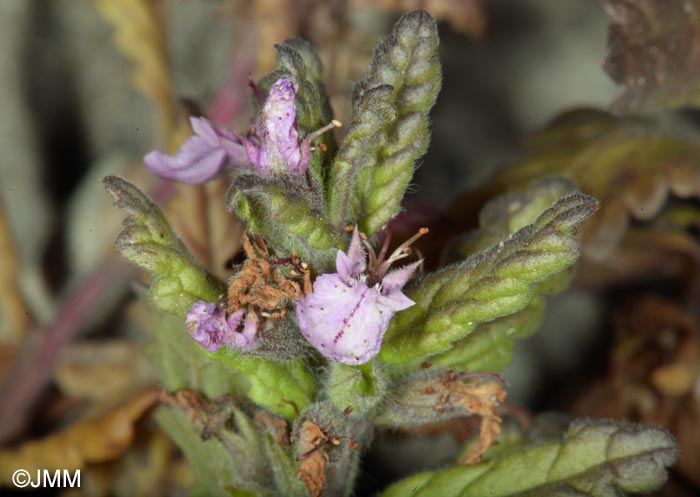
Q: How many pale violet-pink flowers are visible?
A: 4